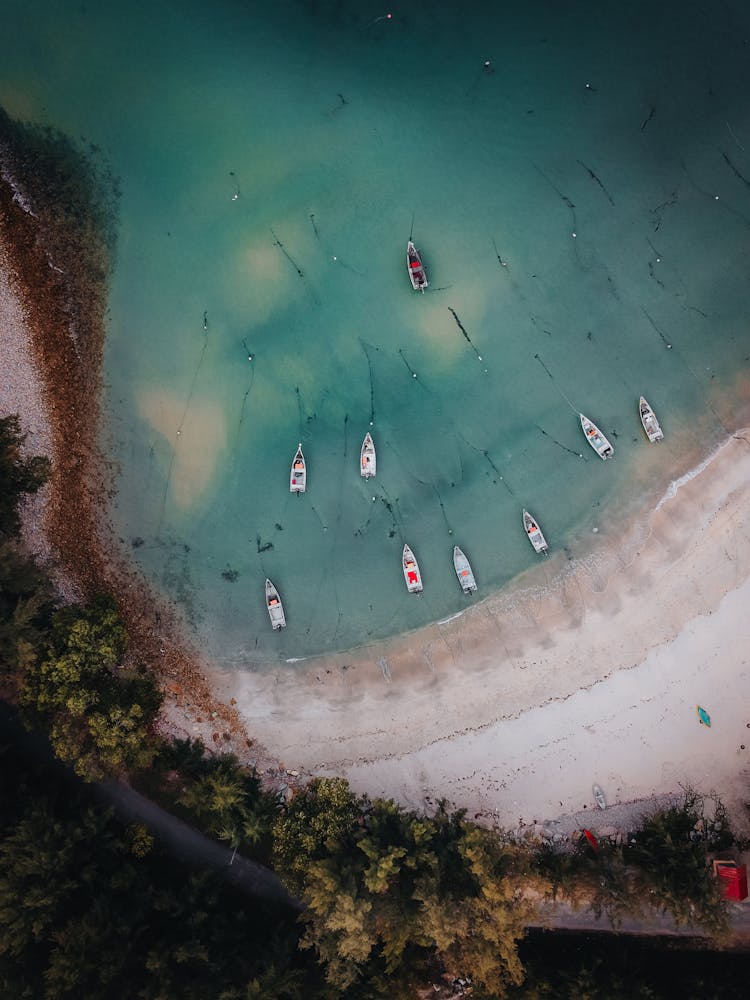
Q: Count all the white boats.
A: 9